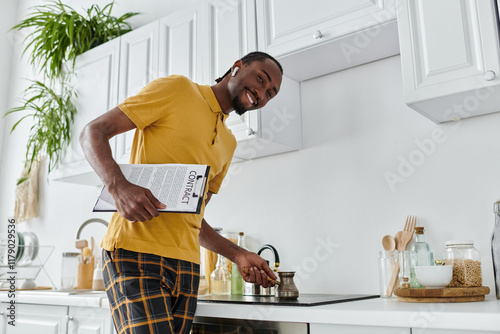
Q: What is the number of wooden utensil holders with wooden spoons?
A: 1